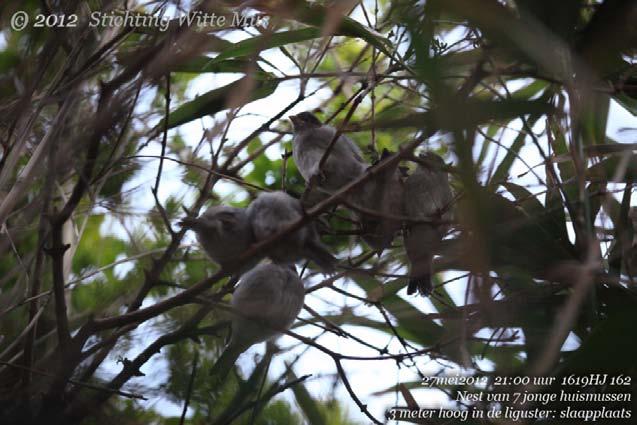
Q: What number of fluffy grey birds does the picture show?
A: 6